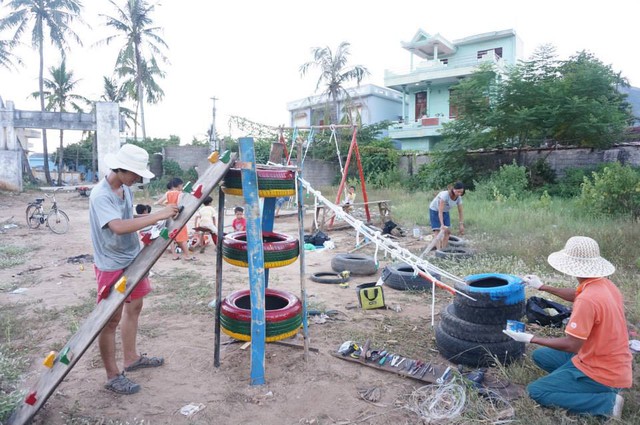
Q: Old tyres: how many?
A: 12